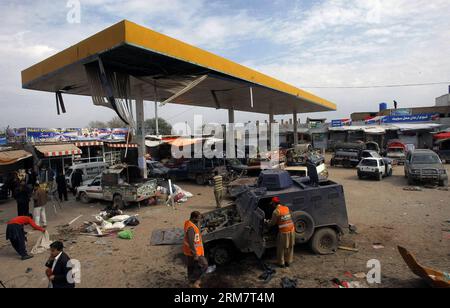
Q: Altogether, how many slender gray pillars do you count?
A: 4